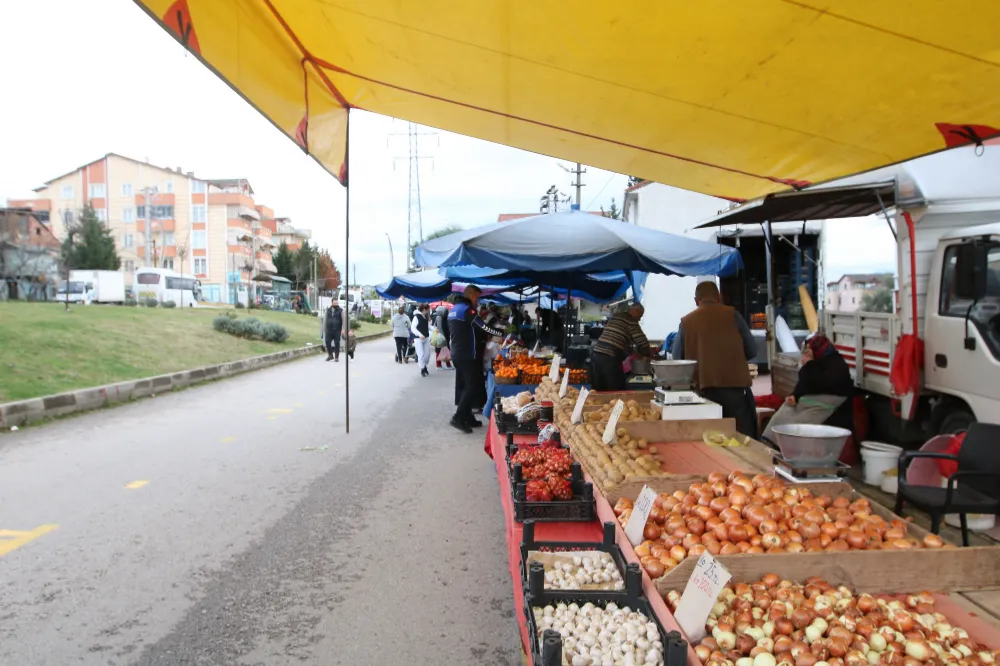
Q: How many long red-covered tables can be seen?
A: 1